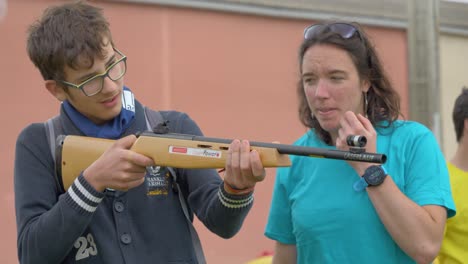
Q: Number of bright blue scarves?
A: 1